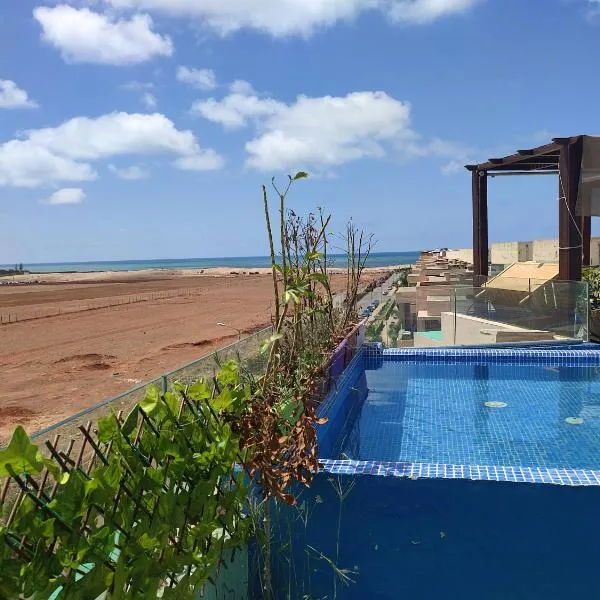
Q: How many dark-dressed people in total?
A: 0